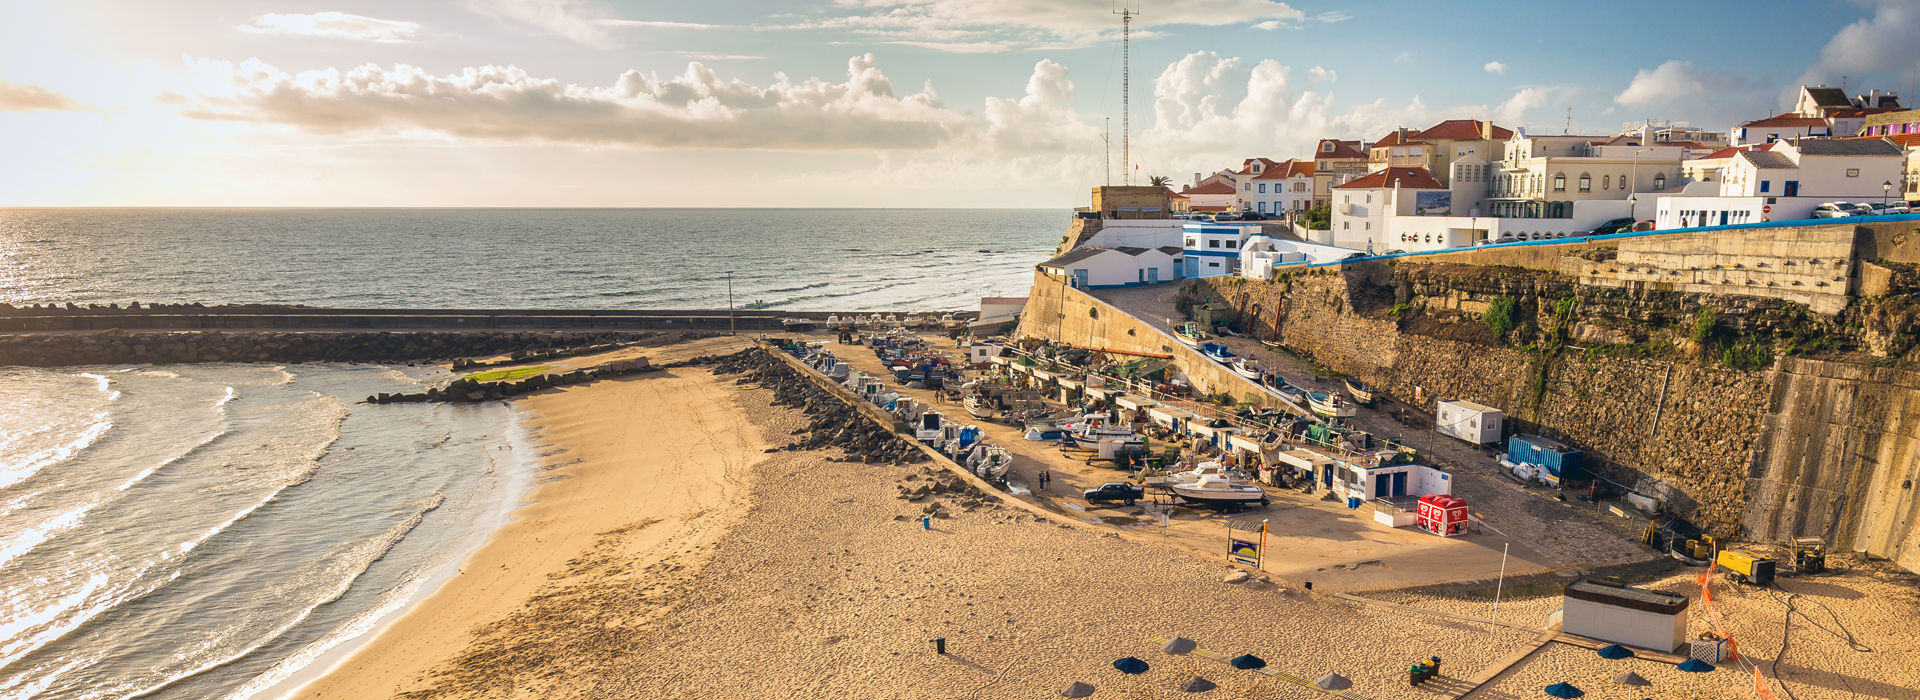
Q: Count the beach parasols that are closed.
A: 0